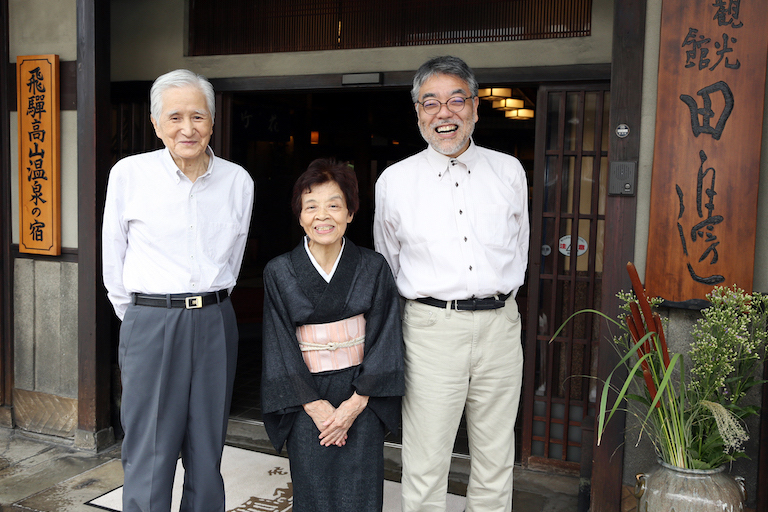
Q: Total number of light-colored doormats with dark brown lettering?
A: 1